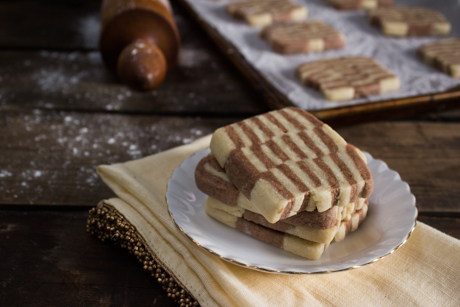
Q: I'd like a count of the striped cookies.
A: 10